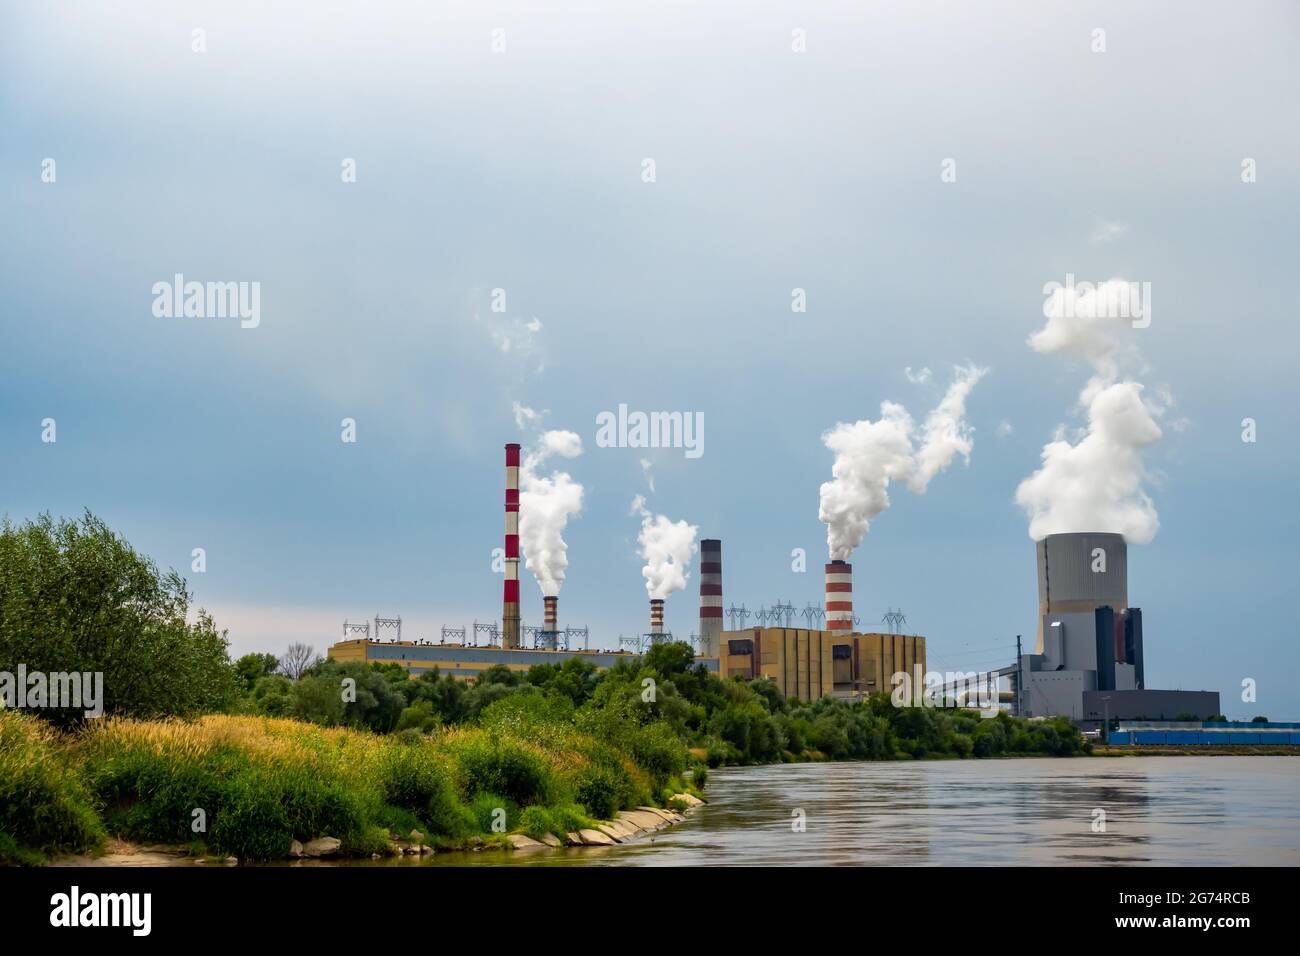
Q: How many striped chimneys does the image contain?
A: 5